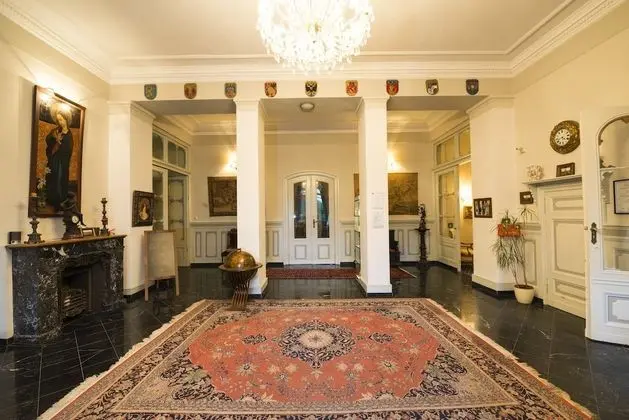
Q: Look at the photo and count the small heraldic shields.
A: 9